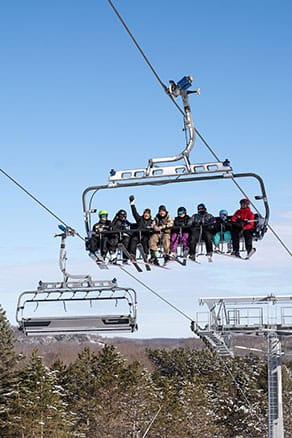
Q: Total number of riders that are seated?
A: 8